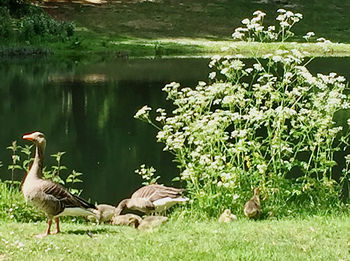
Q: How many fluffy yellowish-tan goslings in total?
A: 5